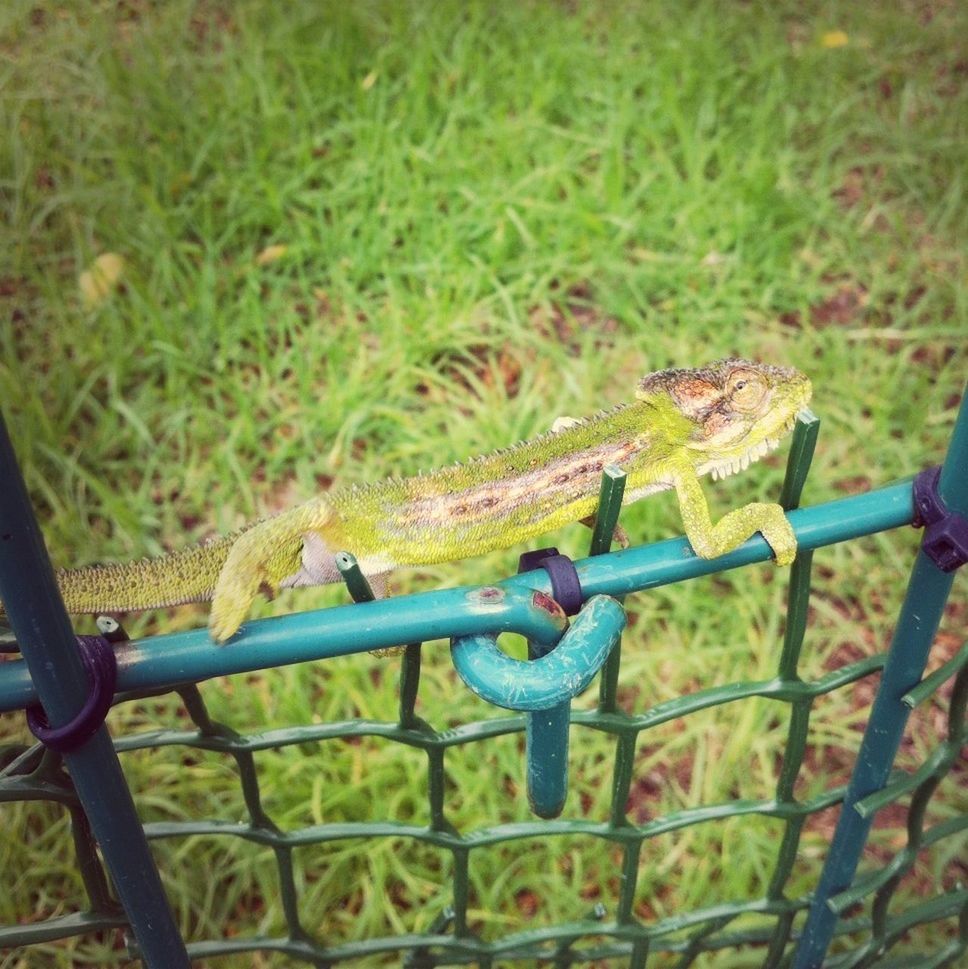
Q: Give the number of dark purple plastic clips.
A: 3